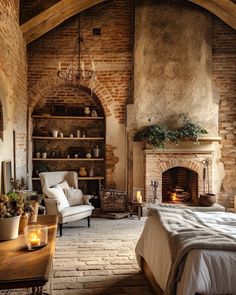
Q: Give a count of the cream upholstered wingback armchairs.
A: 1